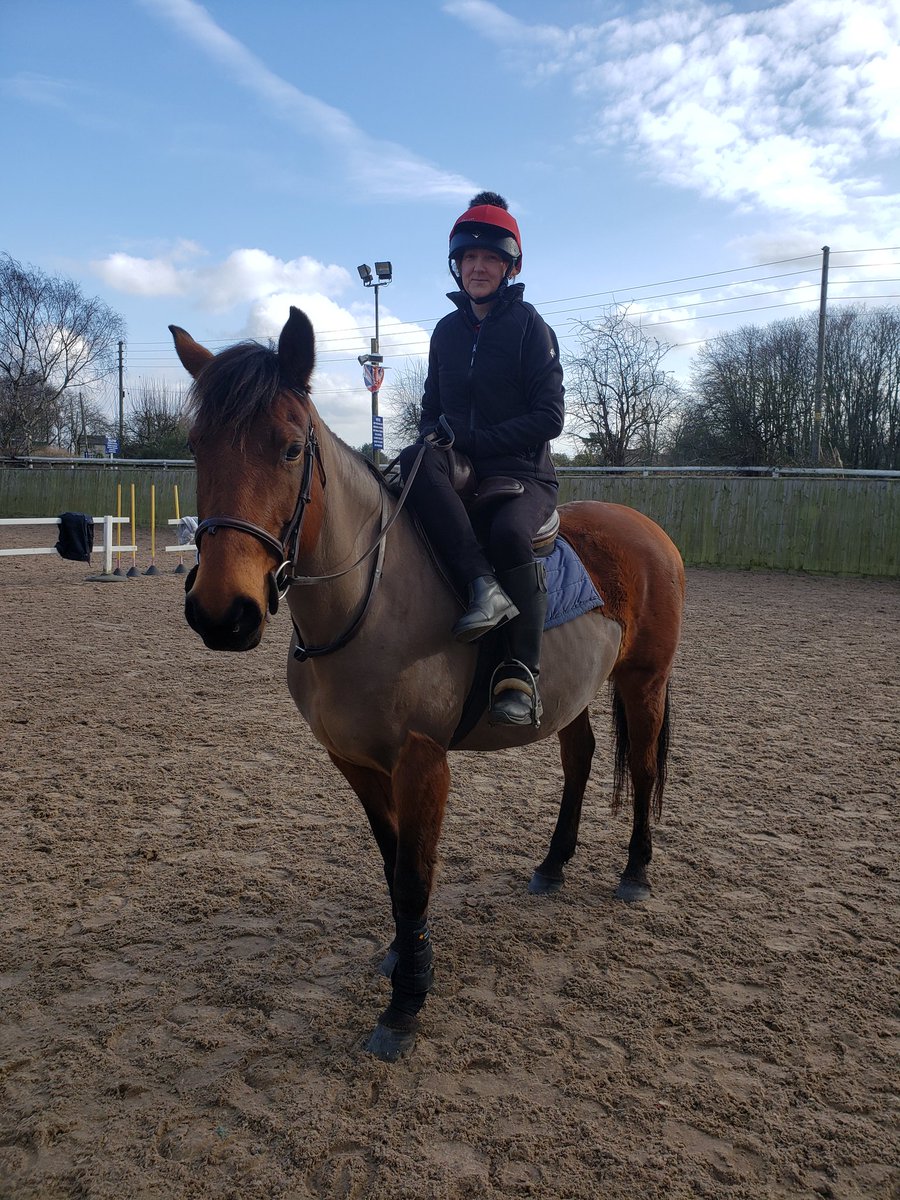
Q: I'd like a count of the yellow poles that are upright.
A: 4